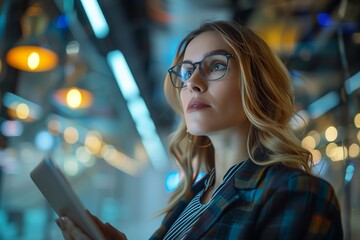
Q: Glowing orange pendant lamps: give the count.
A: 2